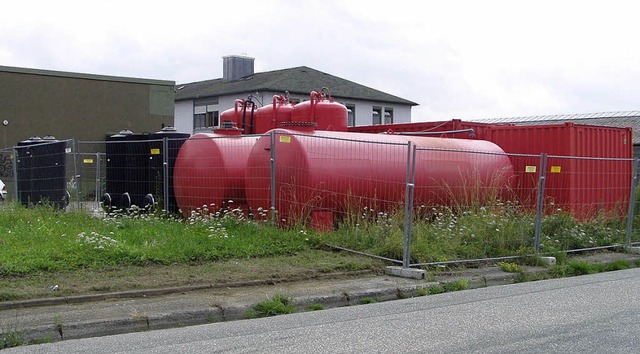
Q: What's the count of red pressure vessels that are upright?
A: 3